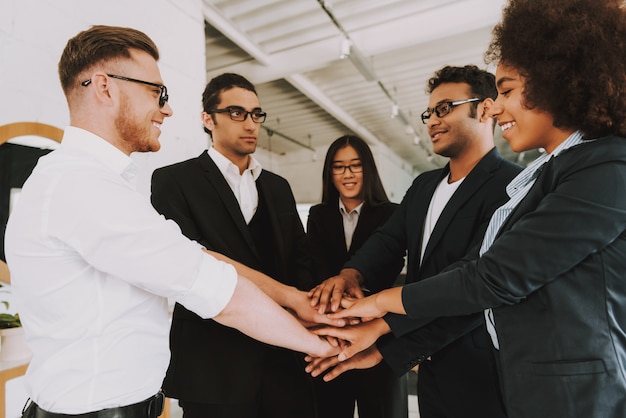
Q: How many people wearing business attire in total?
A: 5